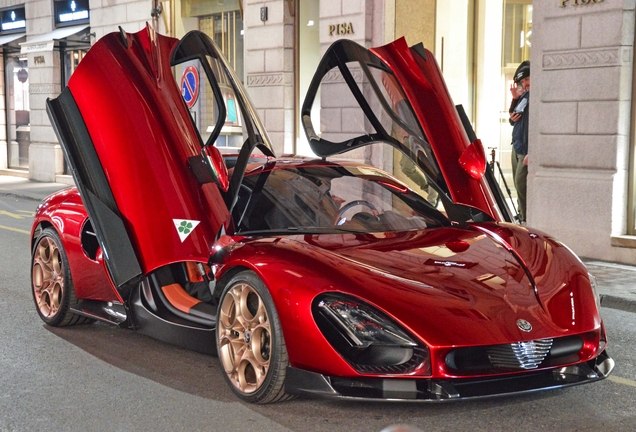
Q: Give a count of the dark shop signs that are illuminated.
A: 2